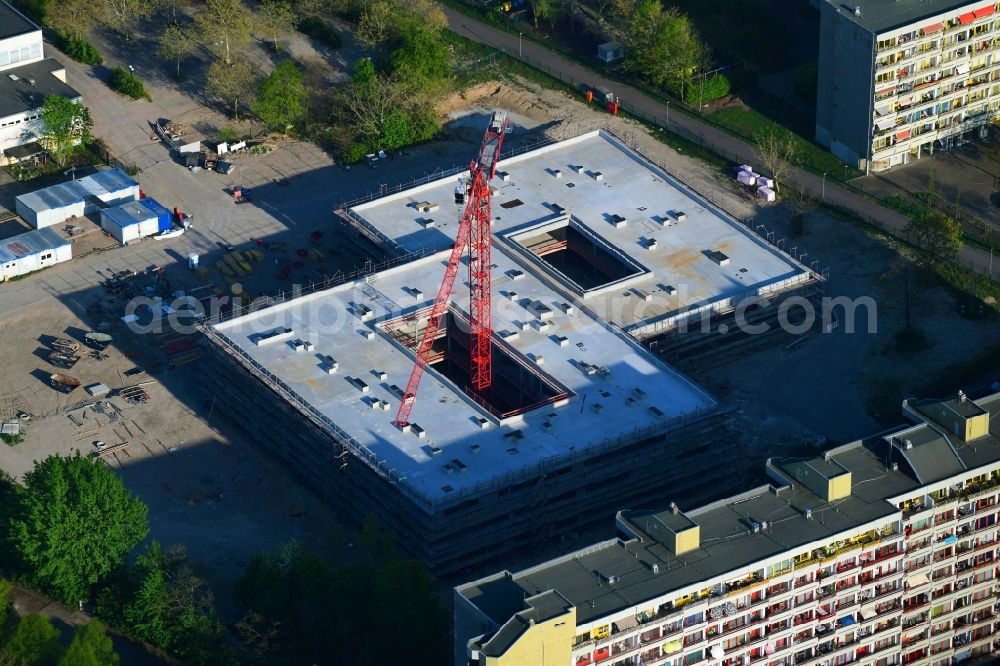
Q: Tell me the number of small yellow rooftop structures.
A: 3